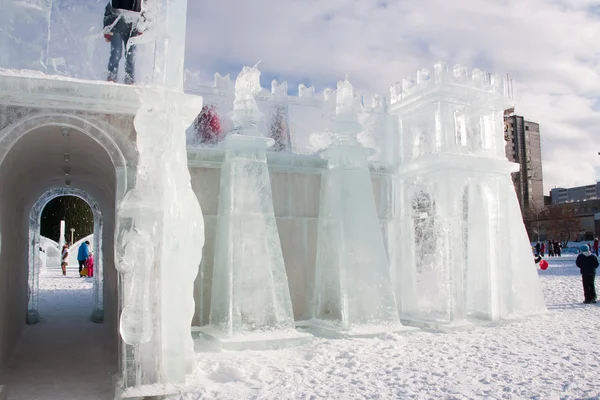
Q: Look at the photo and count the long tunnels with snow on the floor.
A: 1